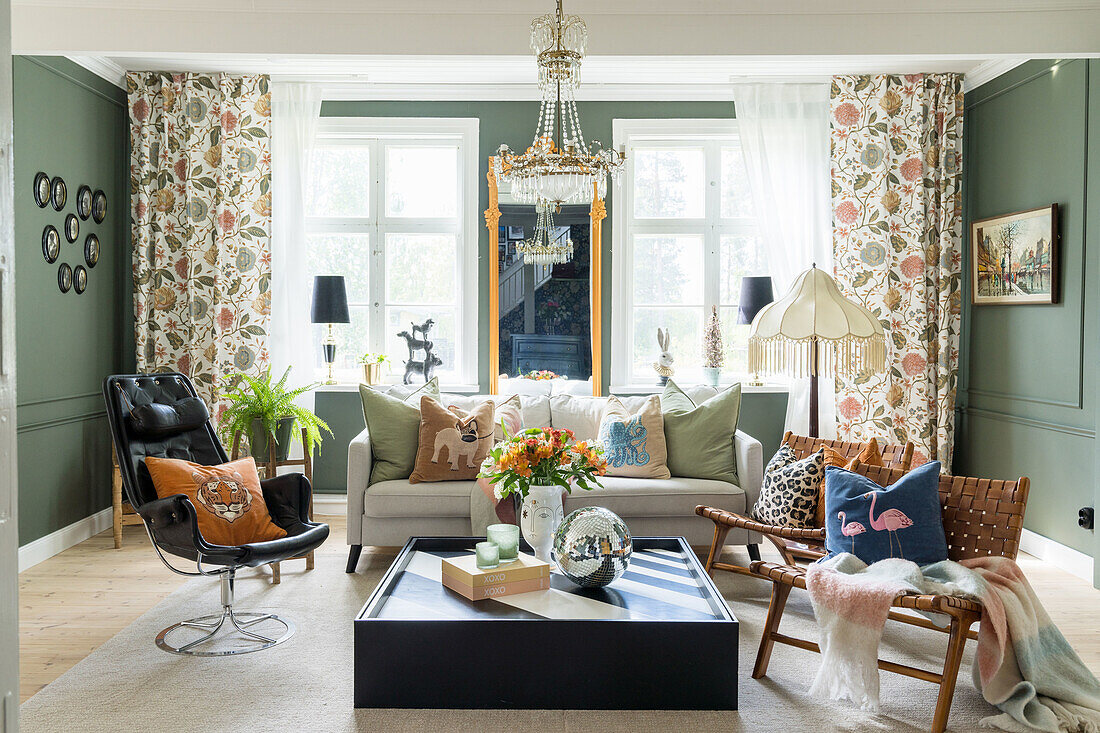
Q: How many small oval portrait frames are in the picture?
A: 9